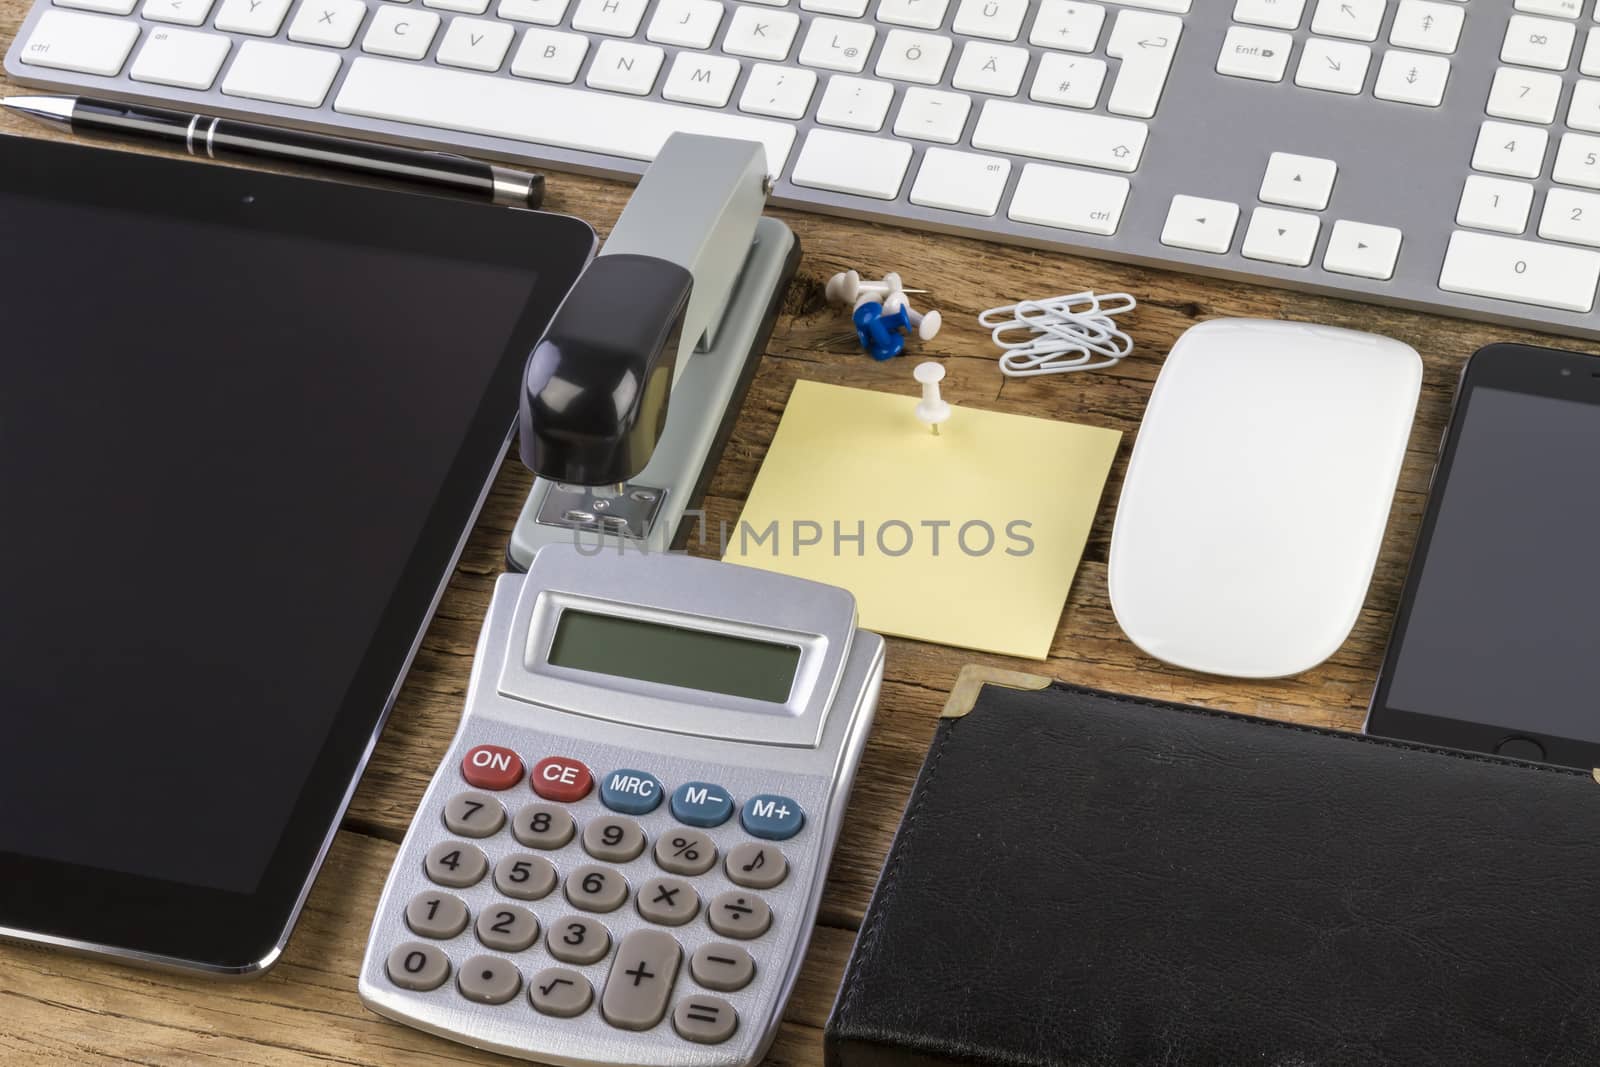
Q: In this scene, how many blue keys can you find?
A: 3